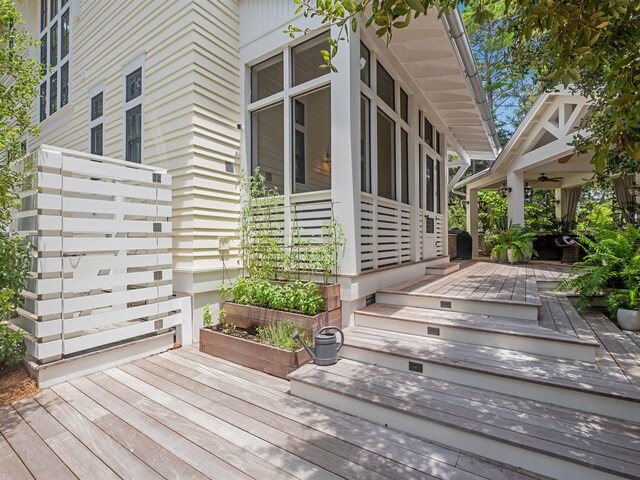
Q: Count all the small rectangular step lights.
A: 3